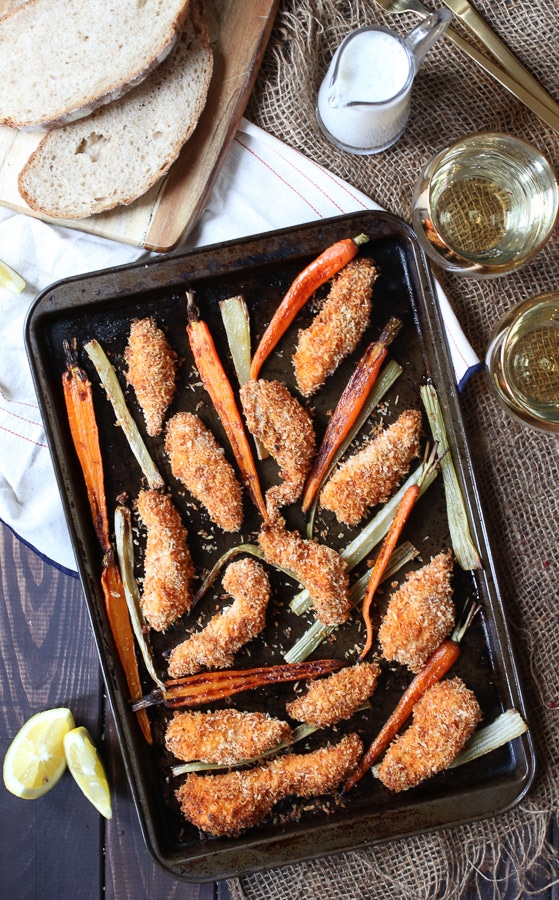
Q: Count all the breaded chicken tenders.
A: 13